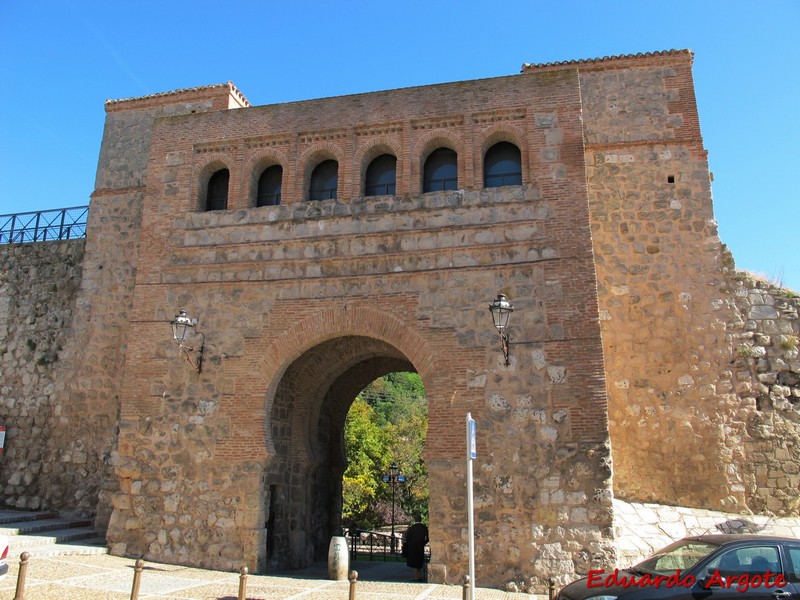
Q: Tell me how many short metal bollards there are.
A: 6